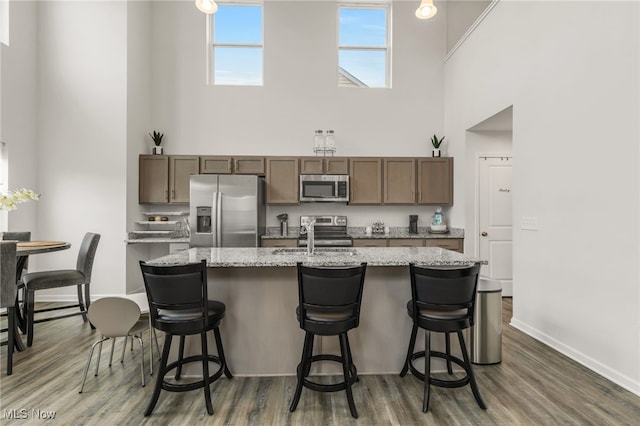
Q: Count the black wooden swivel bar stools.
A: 3